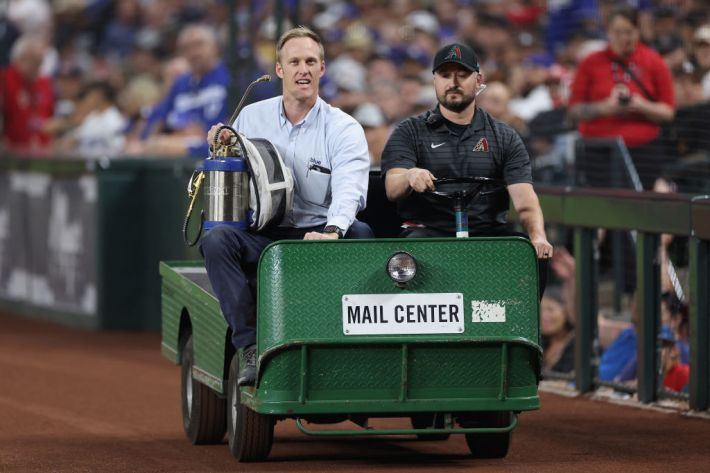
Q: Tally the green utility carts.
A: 1